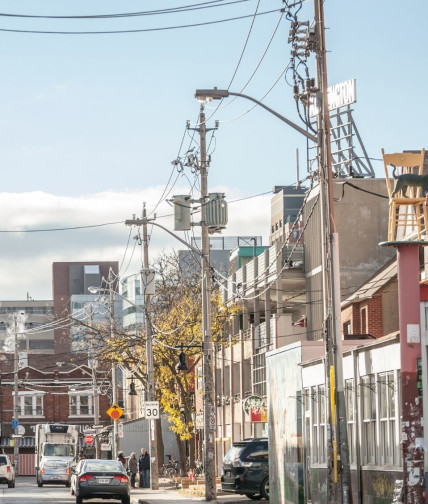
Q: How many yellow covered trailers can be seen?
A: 0